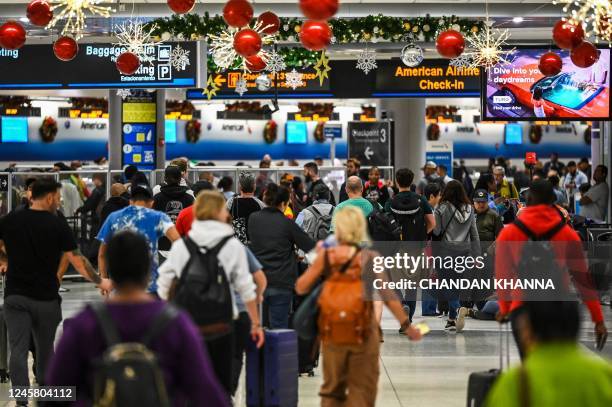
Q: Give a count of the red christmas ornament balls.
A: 15